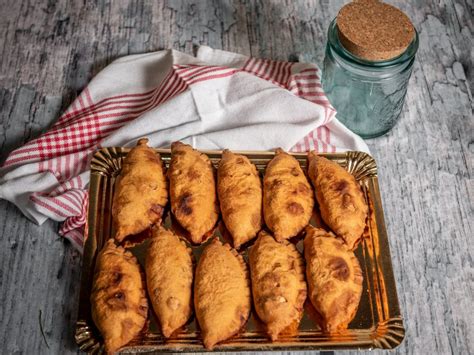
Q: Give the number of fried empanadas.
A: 10